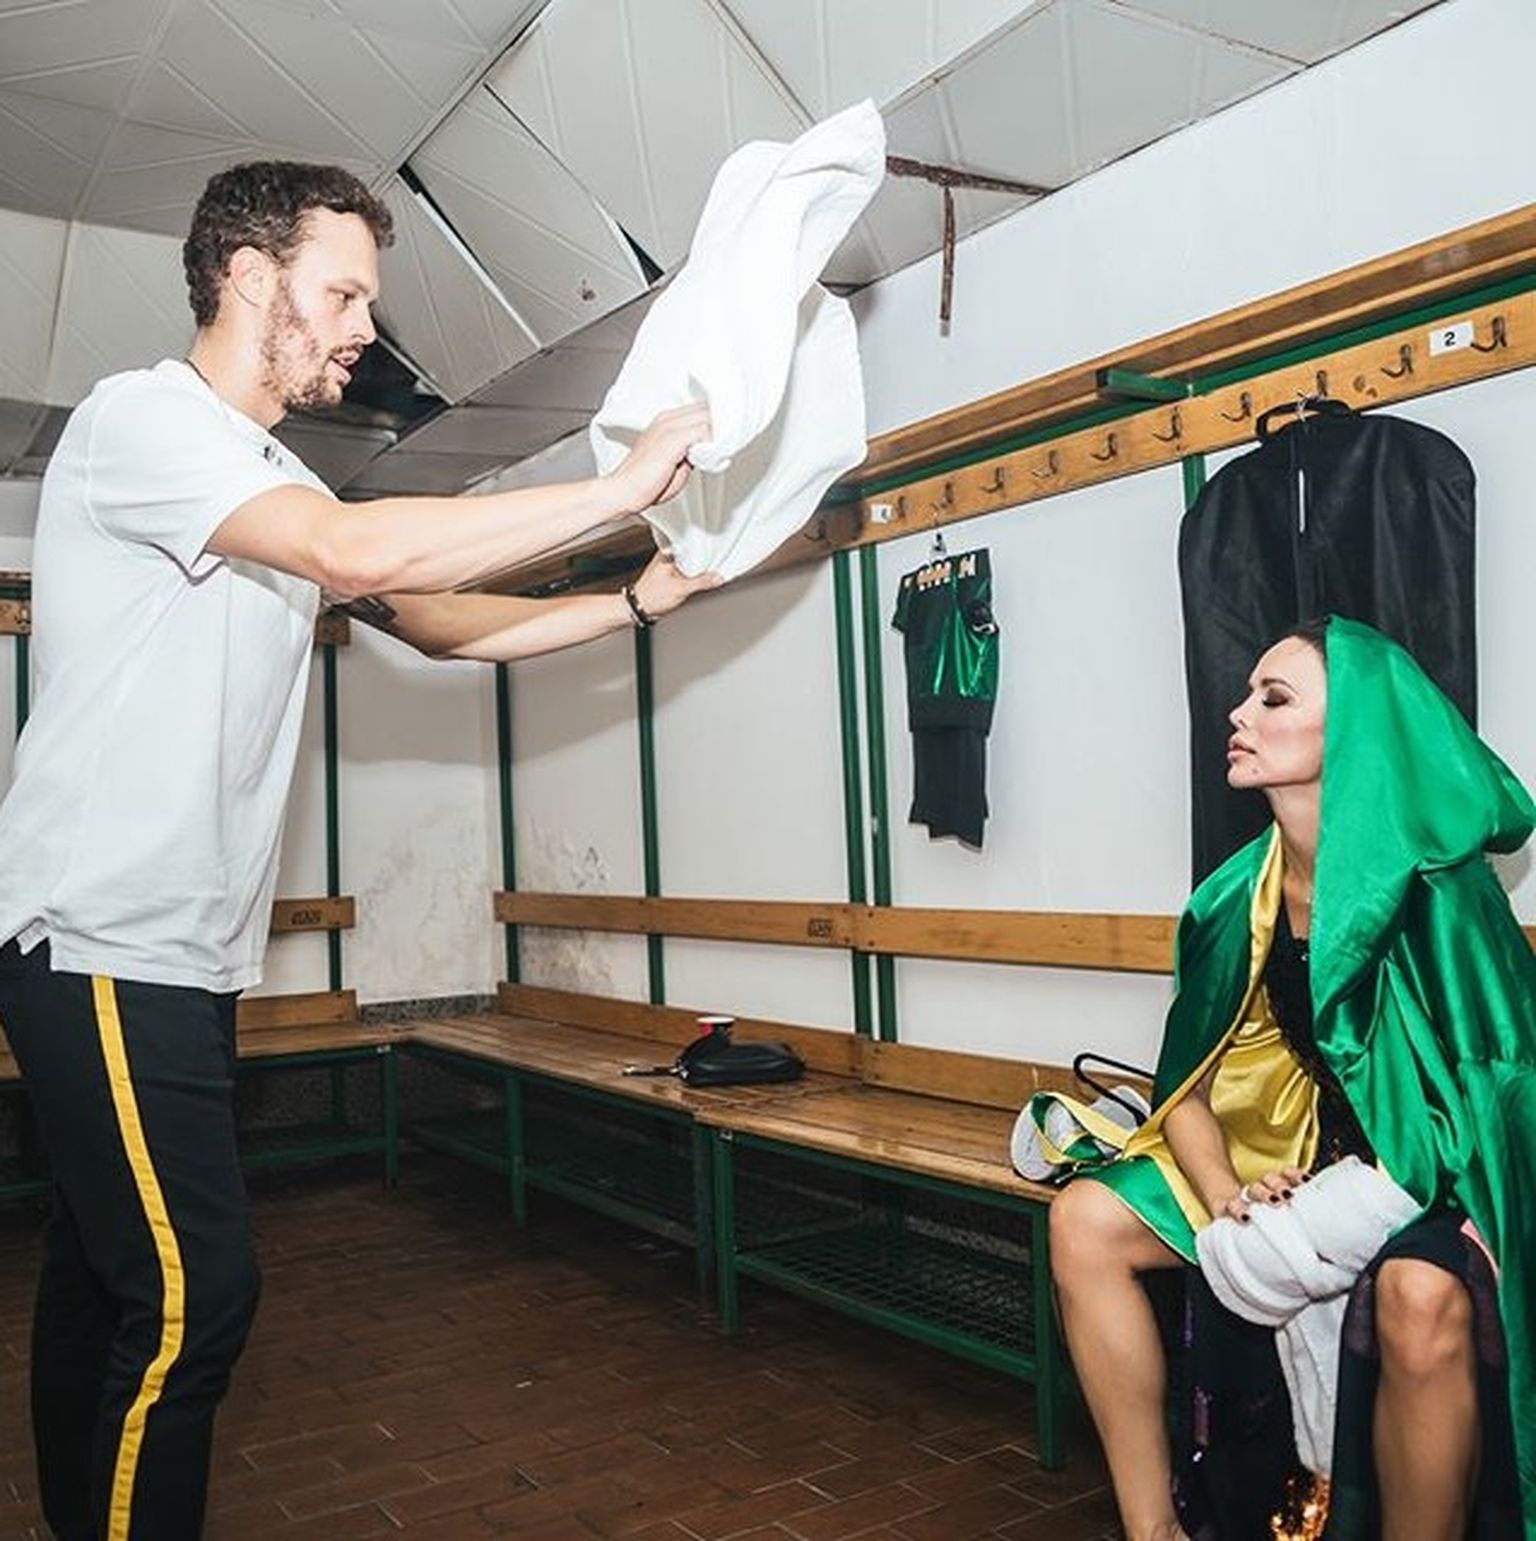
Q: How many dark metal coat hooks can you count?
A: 11